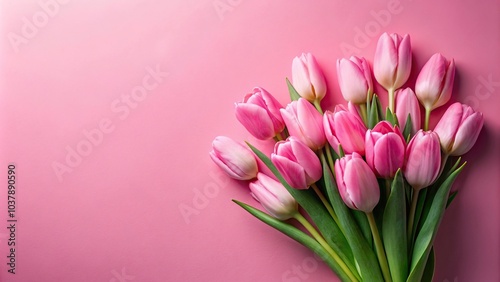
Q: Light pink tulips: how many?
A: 15